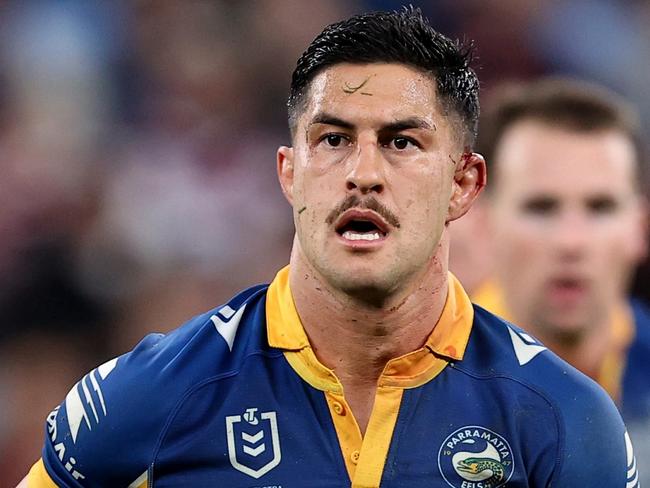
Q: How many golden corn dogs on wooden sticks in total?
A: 0